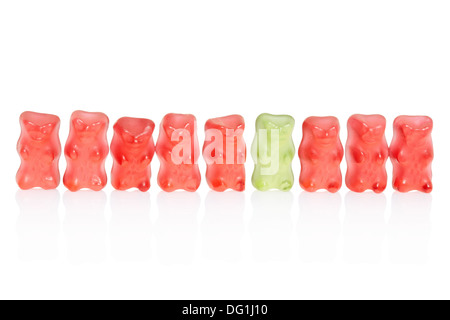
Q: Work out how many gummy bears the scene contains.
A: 9